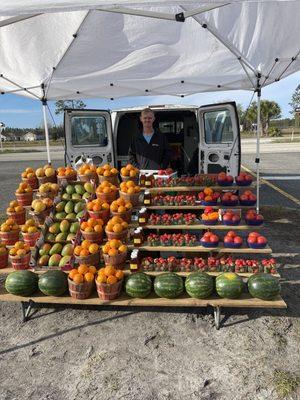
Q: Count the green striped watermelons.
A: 7